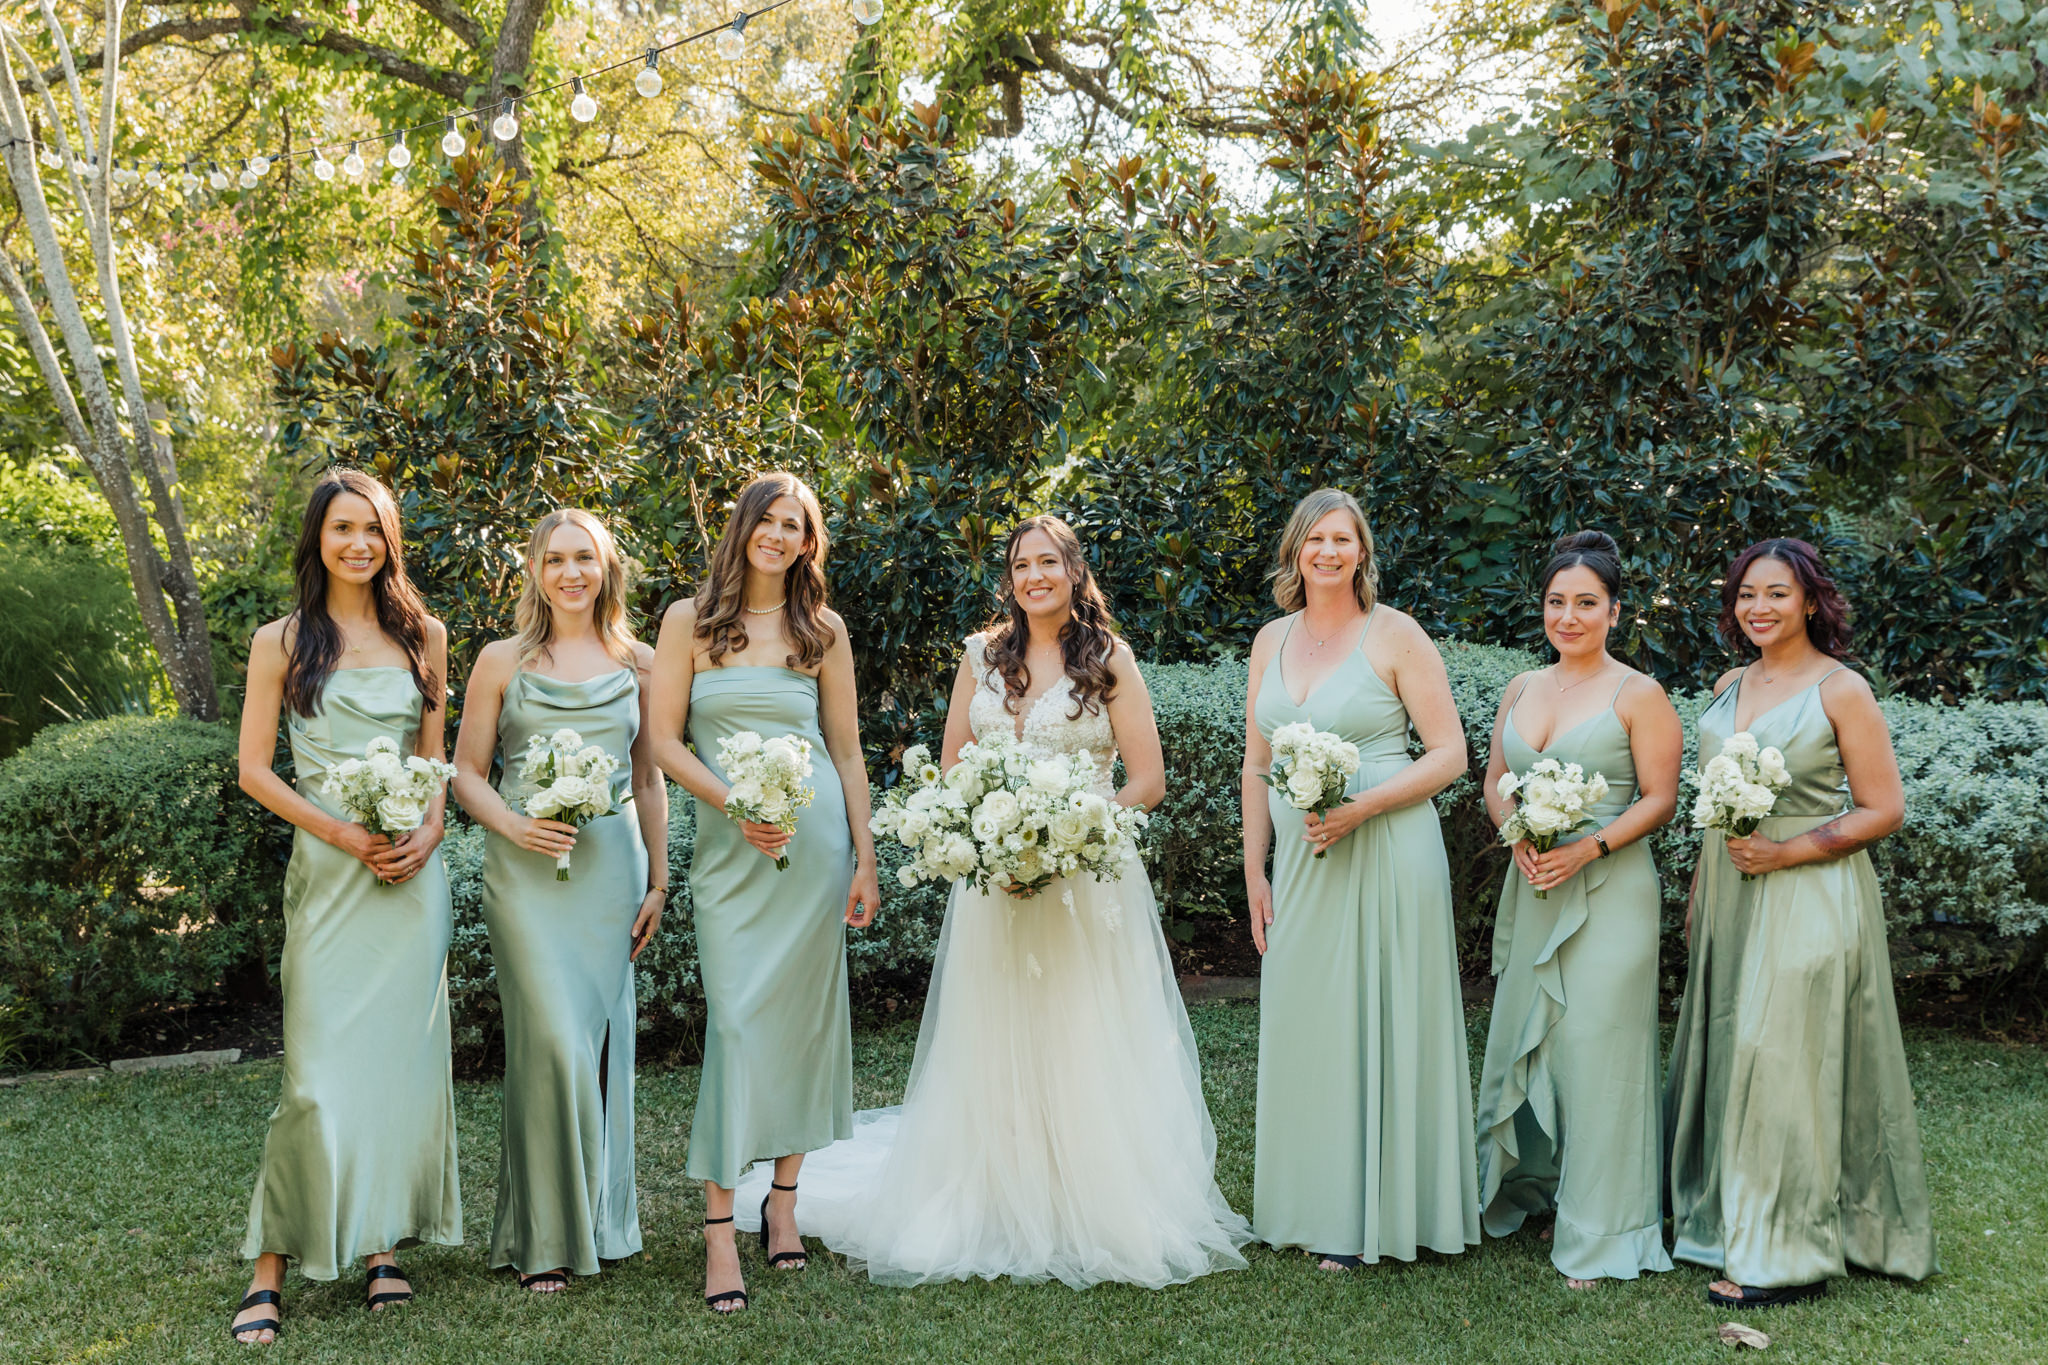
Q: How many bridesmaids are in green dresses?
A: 6